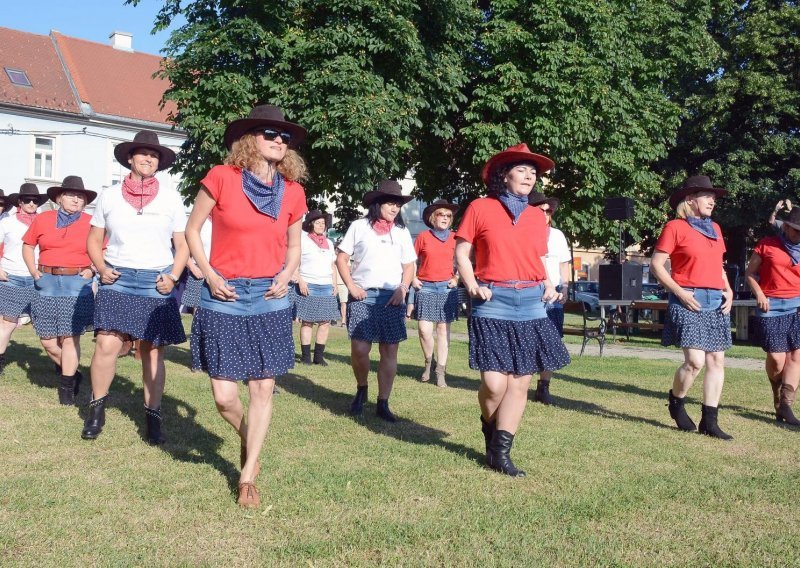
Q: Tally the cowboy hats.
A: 12